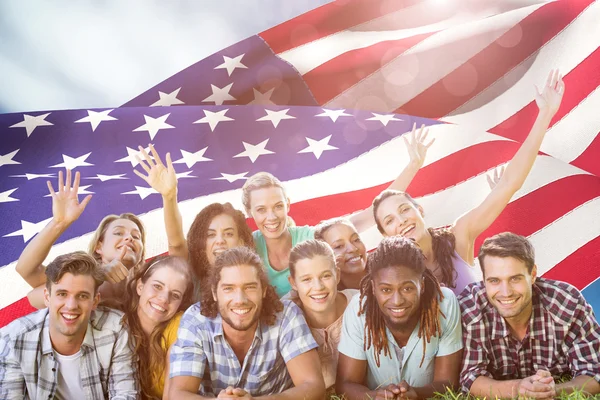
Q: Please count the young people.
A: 11